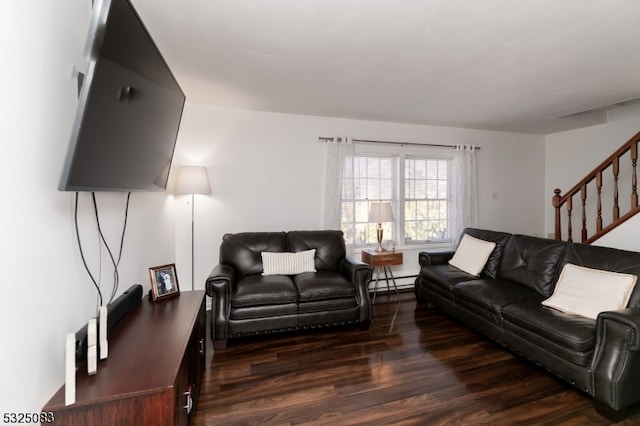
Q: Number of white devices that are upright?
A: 3